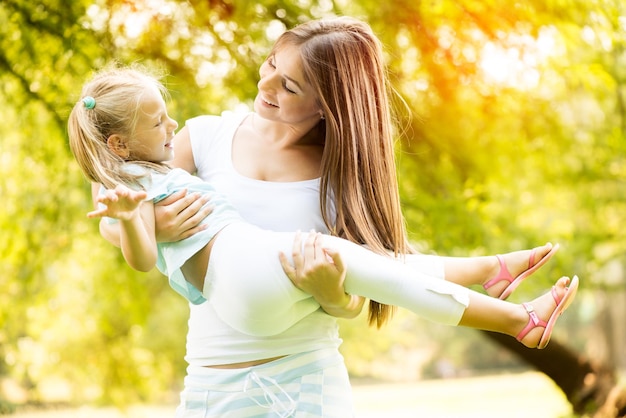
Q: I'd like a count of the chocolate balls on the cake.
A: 0